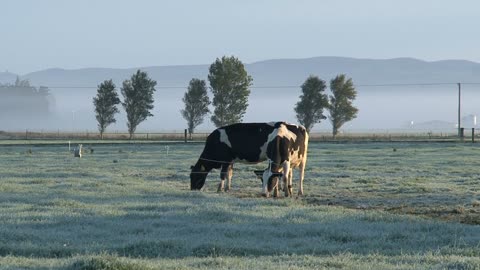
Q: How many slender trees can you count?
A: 6